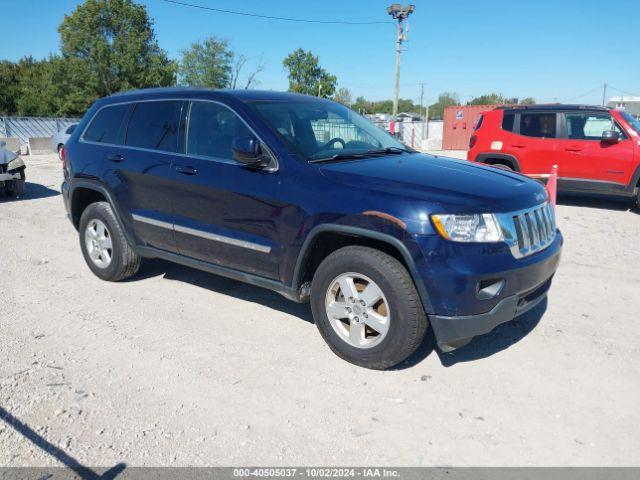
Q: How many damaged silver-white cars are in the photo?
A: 1